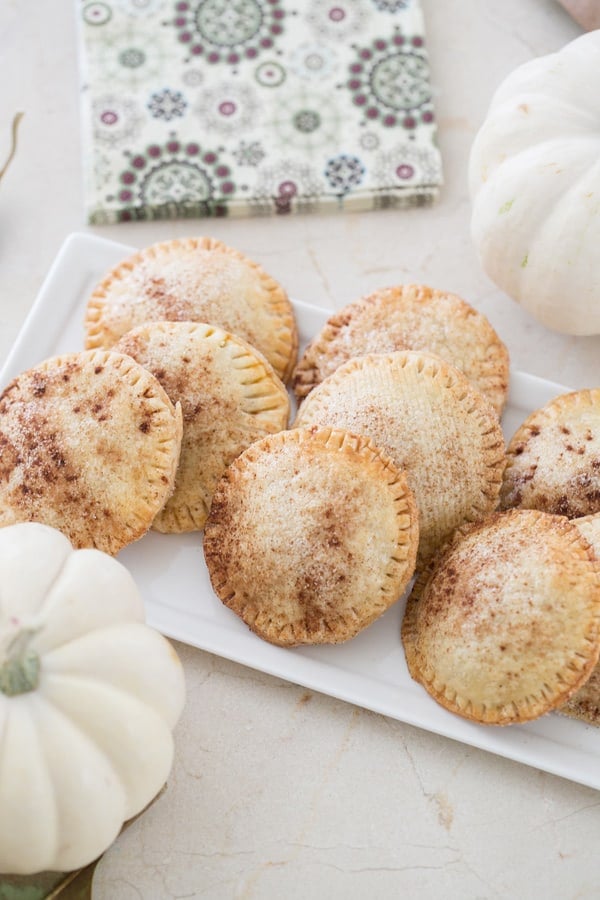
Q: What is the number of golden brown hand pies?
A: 9